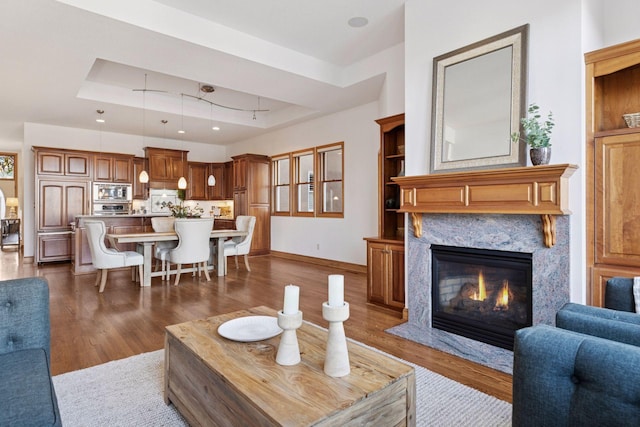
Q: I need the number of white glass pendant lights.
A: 3